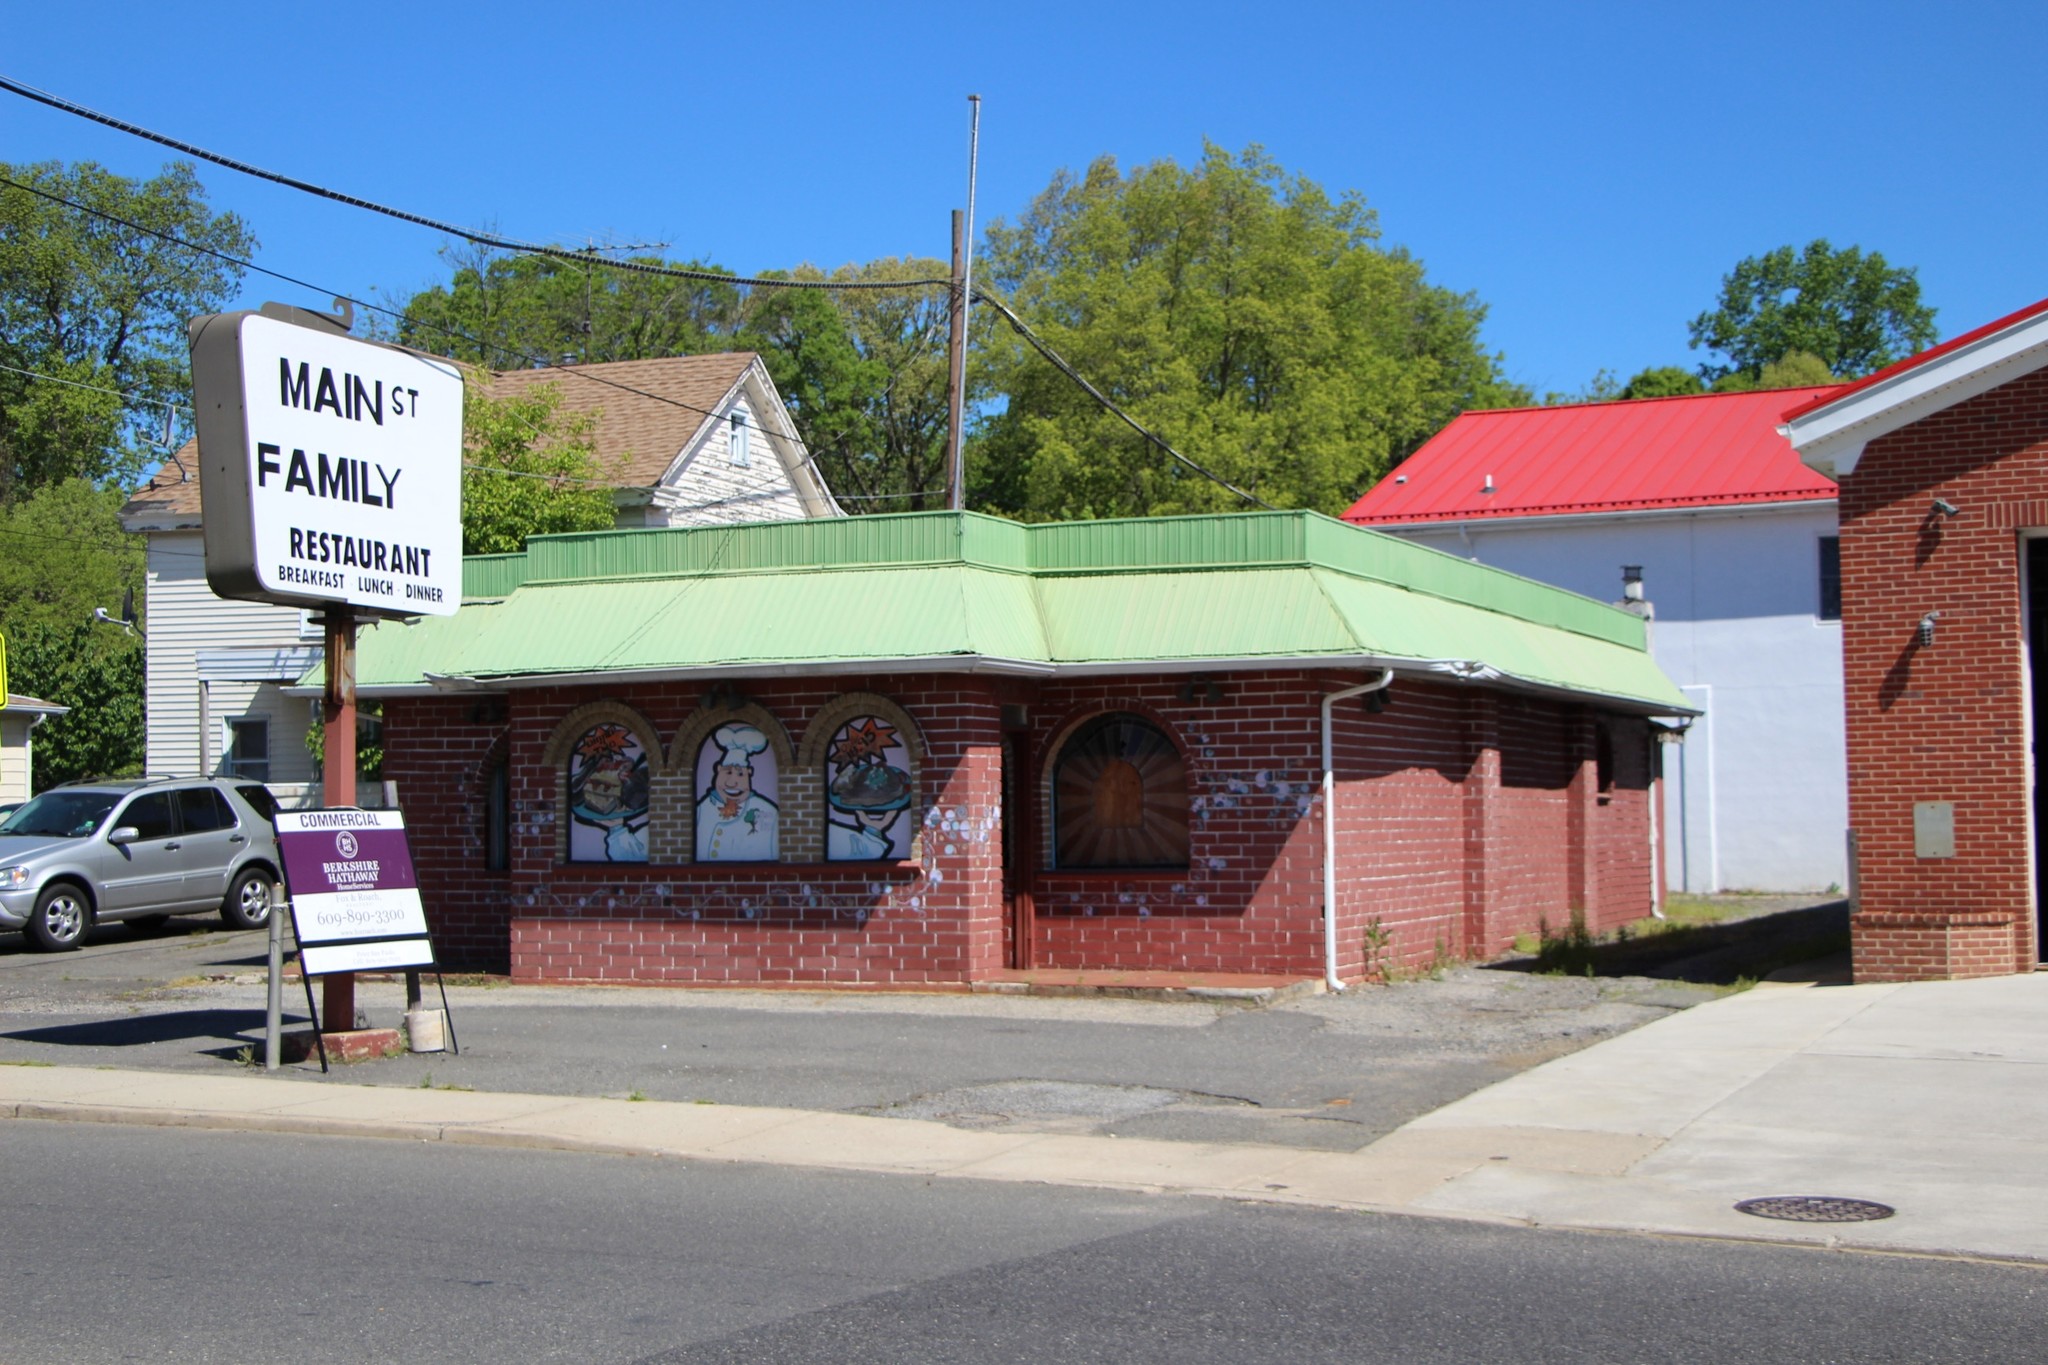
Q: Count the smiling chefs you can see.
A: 1